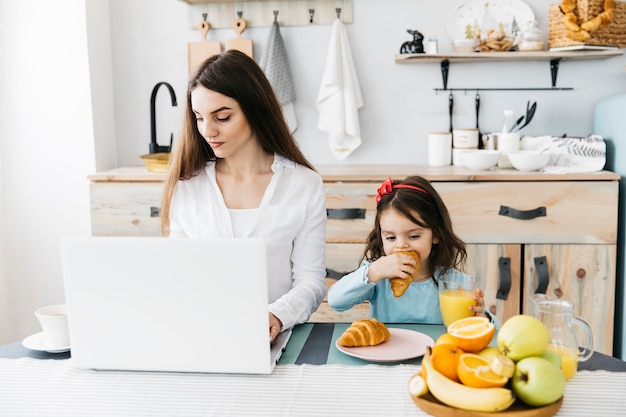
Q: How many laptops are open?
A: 1